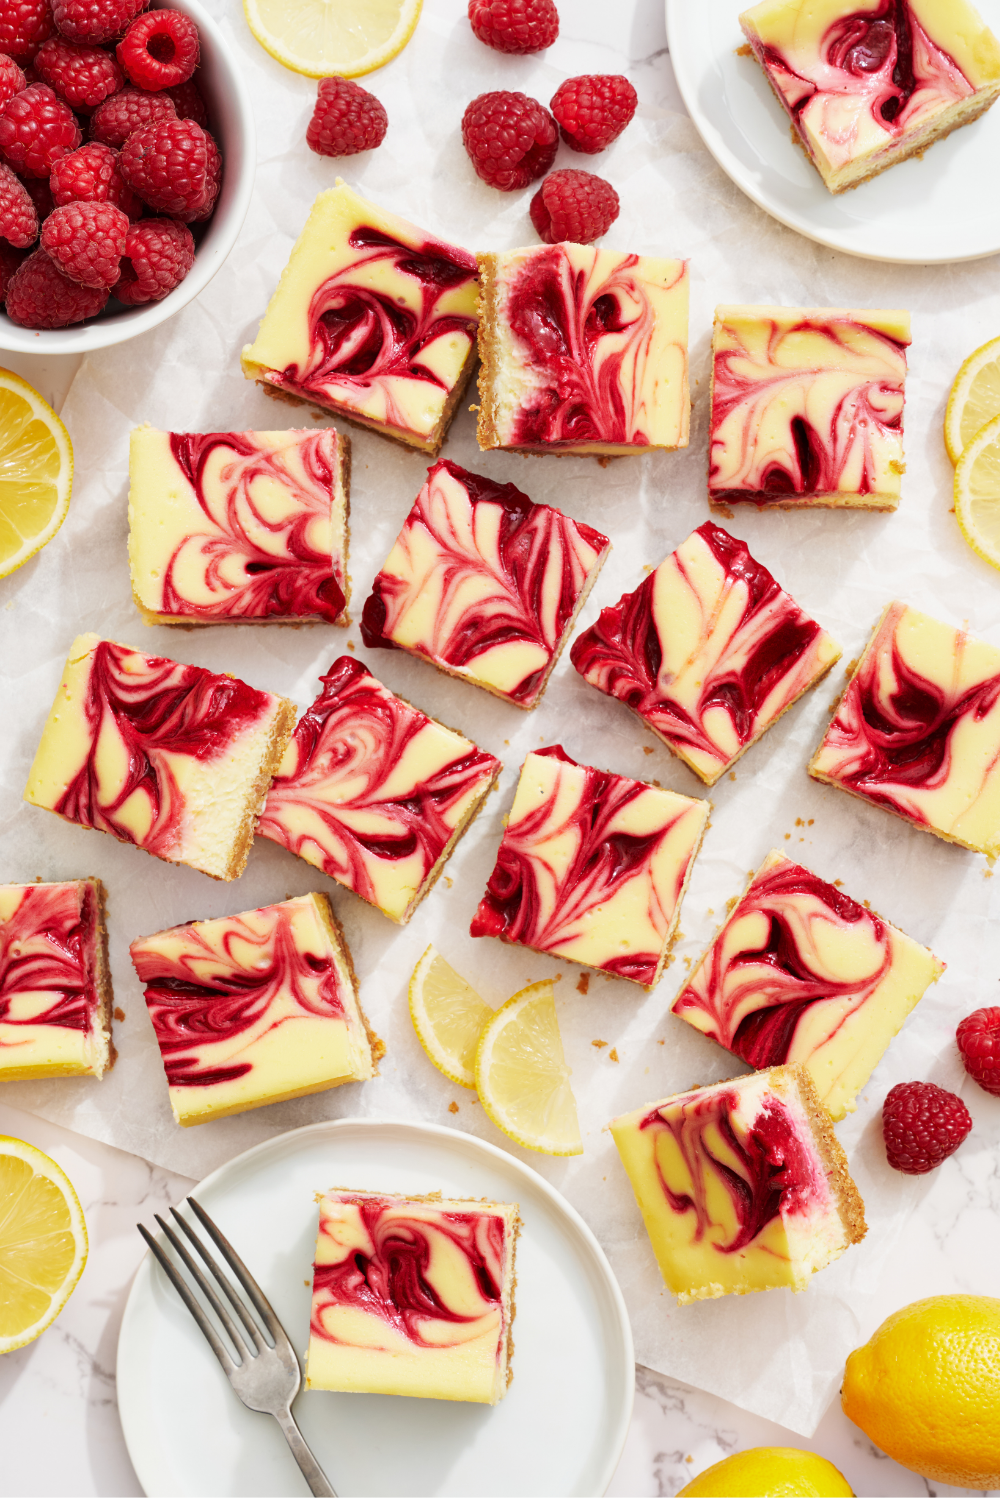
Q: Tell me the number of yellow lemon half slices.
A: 2